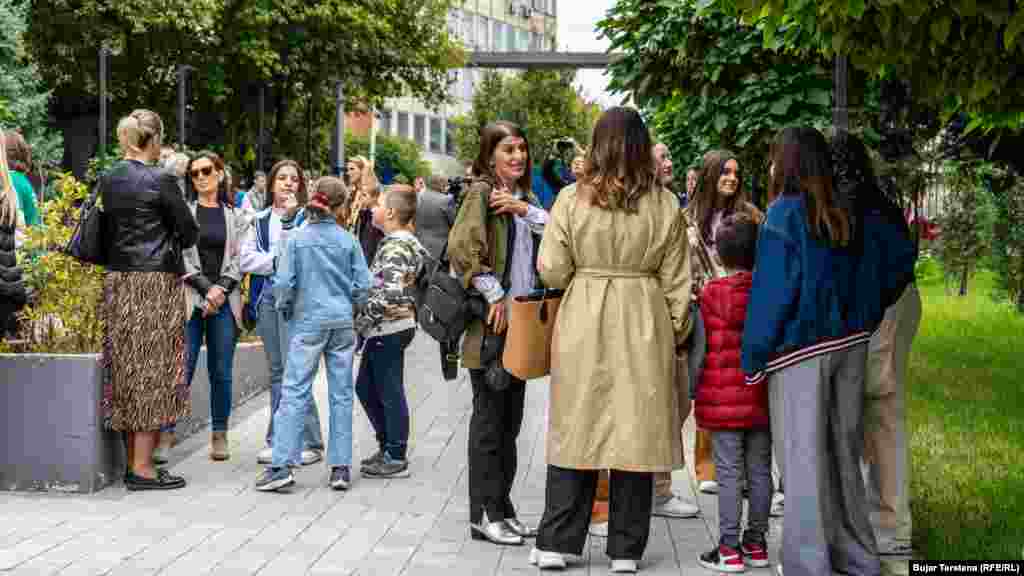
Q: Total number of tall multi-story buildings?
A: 1